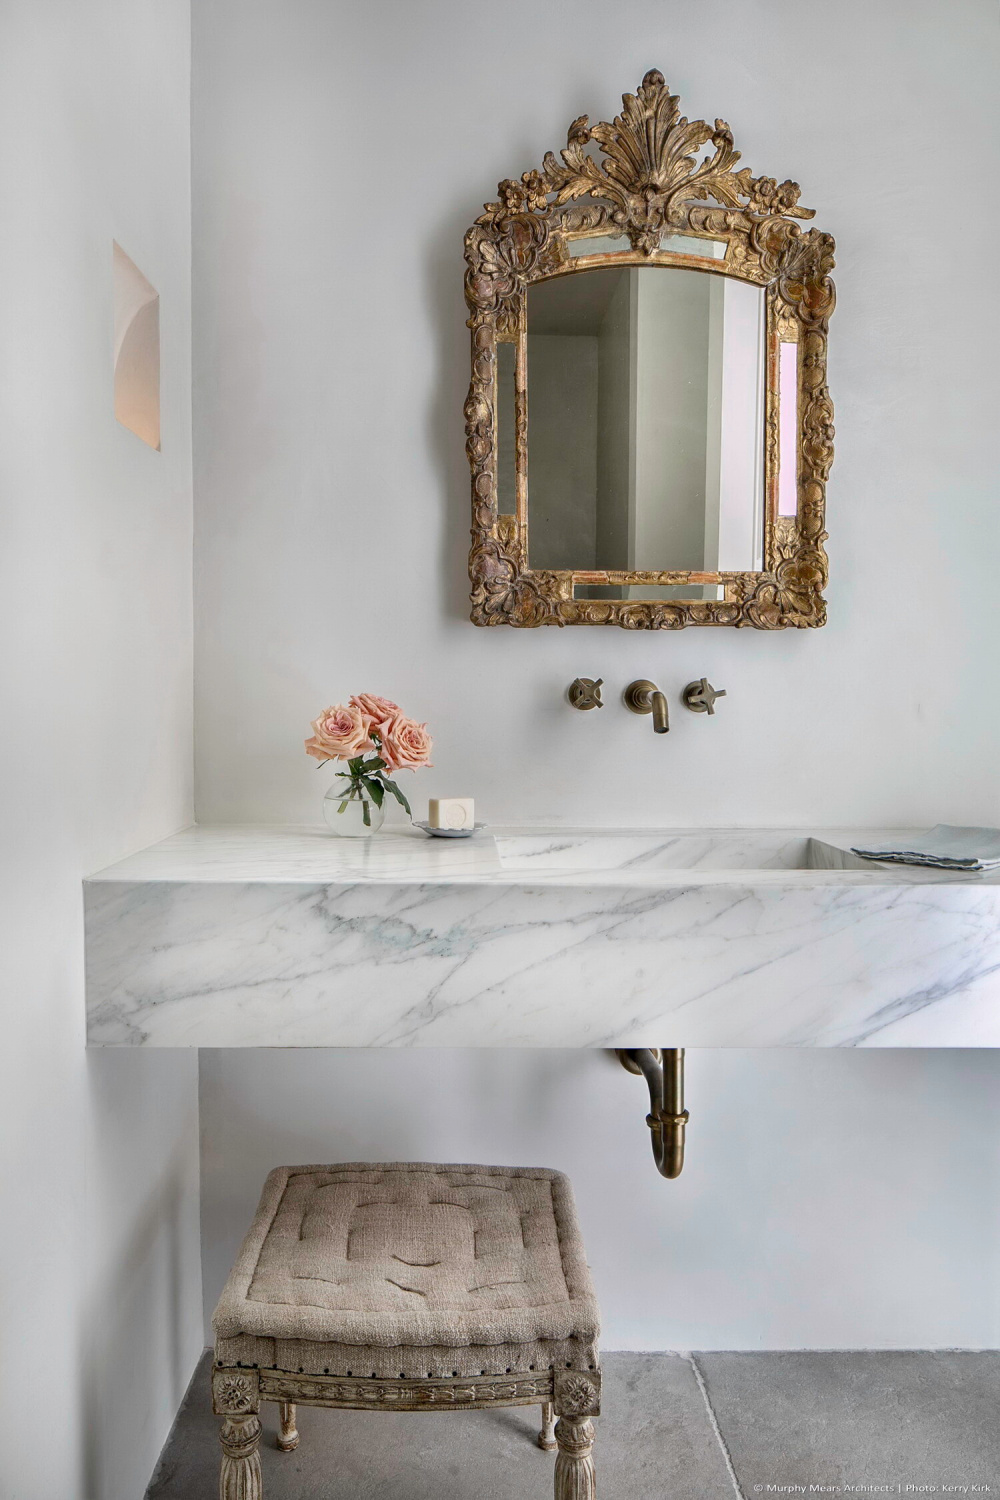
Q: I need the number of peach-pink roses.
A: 3